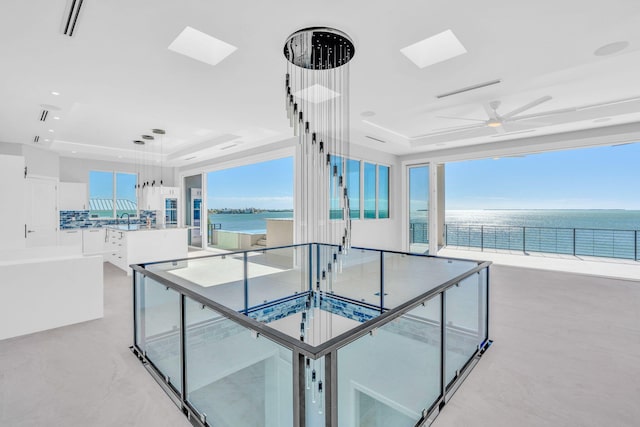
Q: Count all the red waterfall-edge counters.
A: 0